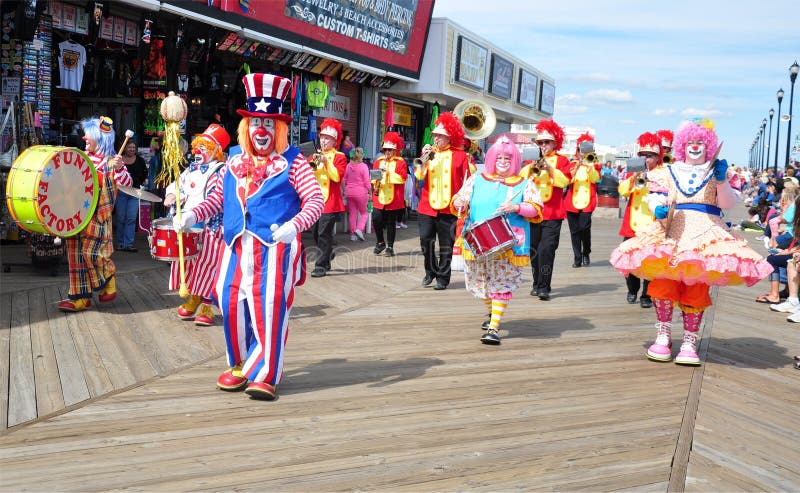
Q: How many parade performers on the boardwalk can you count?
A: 13